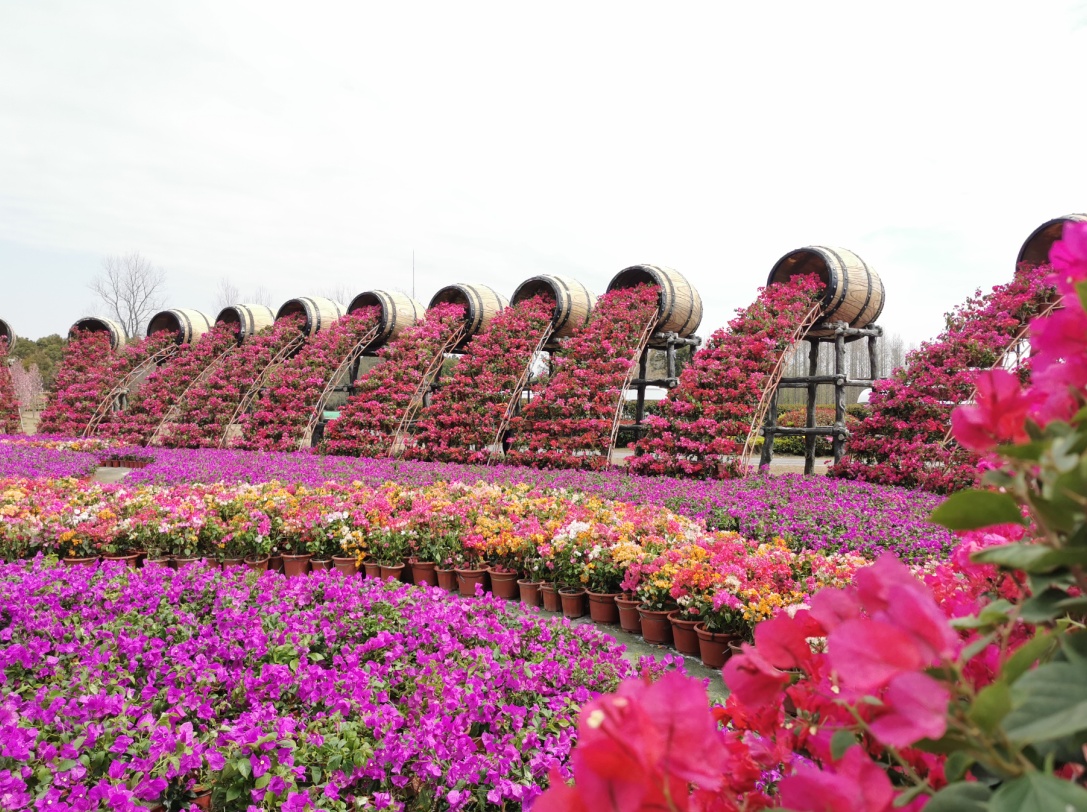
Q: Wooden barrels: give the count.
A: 11